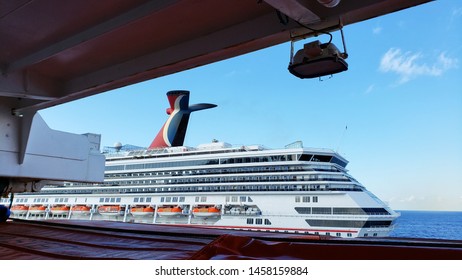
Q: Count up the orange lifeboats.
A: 8